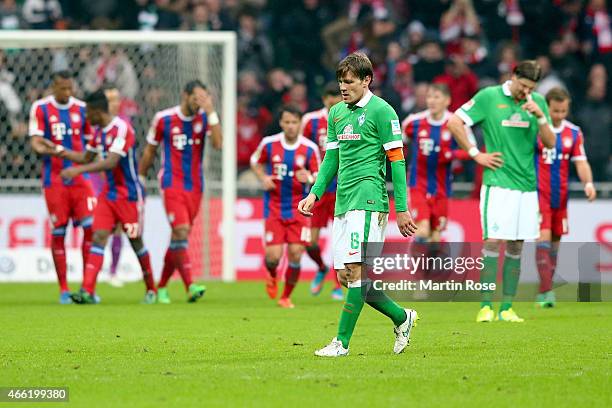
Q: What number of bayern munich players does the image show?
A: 7